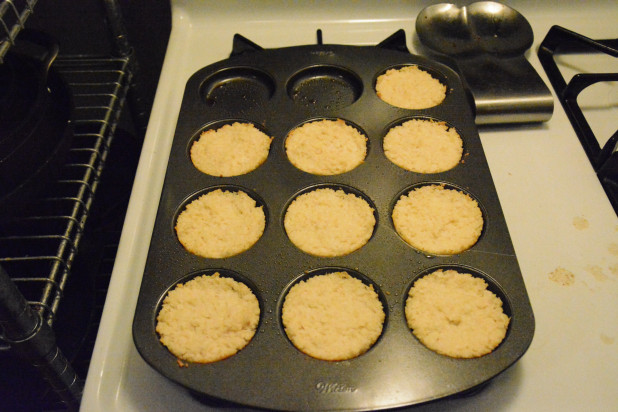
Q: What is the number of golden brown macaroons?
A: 10